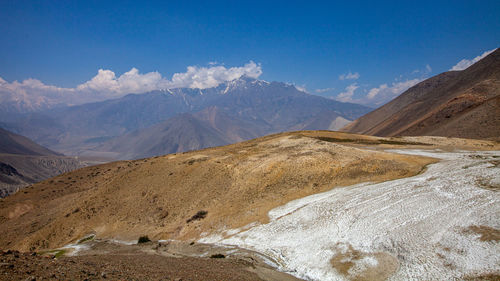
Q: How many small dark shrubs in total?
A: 3